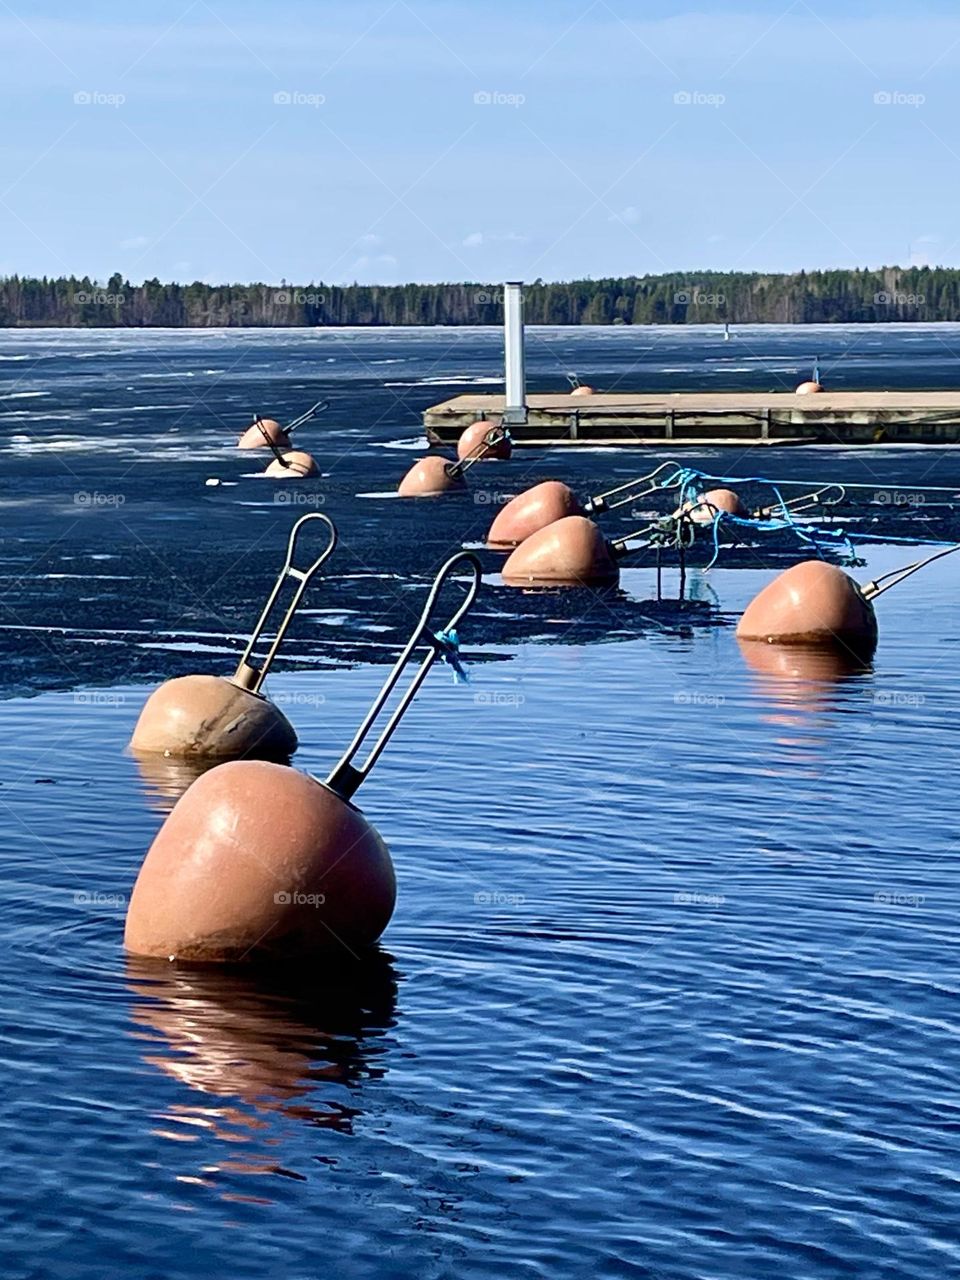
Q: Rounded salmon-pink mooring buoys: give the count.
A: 12